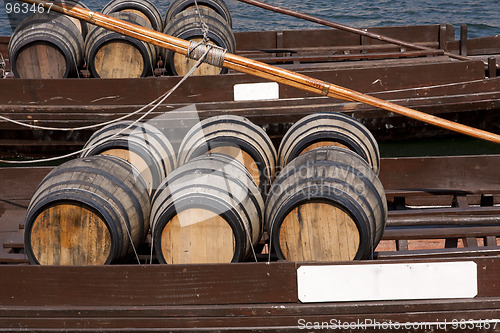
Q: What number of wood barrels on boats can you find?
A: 12